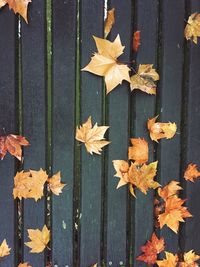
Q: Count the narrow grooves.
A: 7